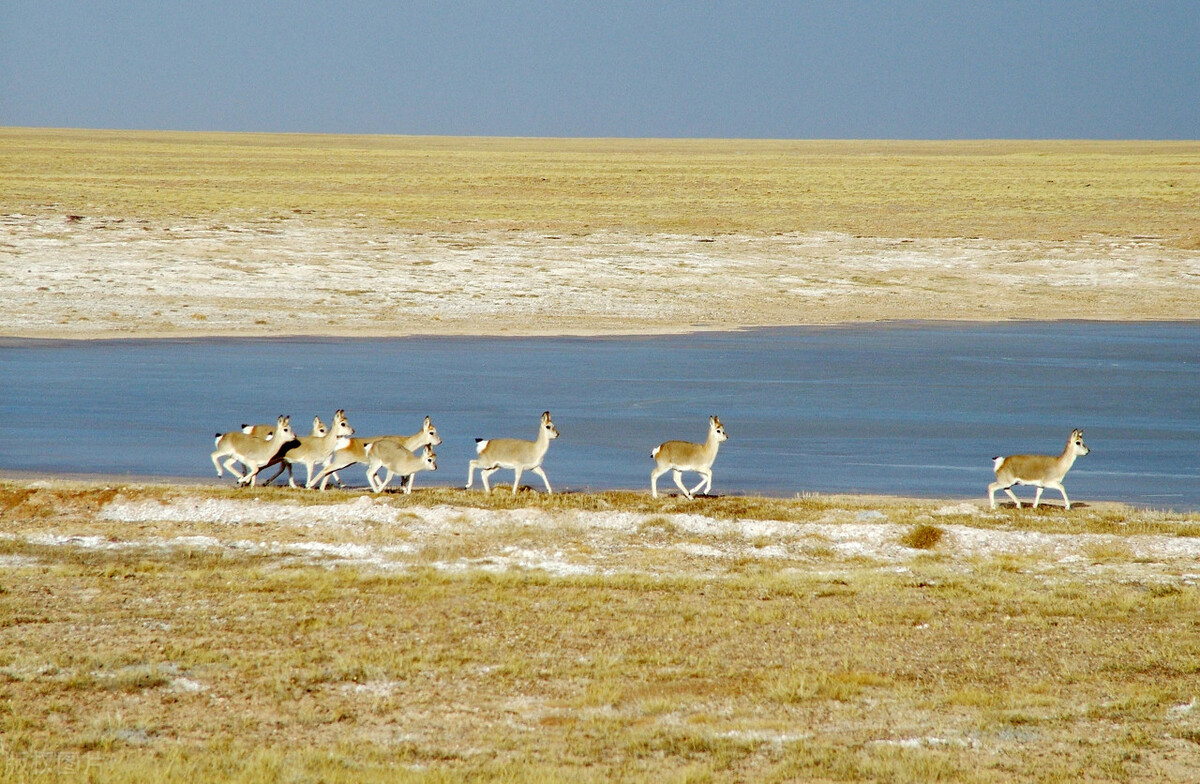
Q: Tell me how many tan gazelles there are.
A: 8